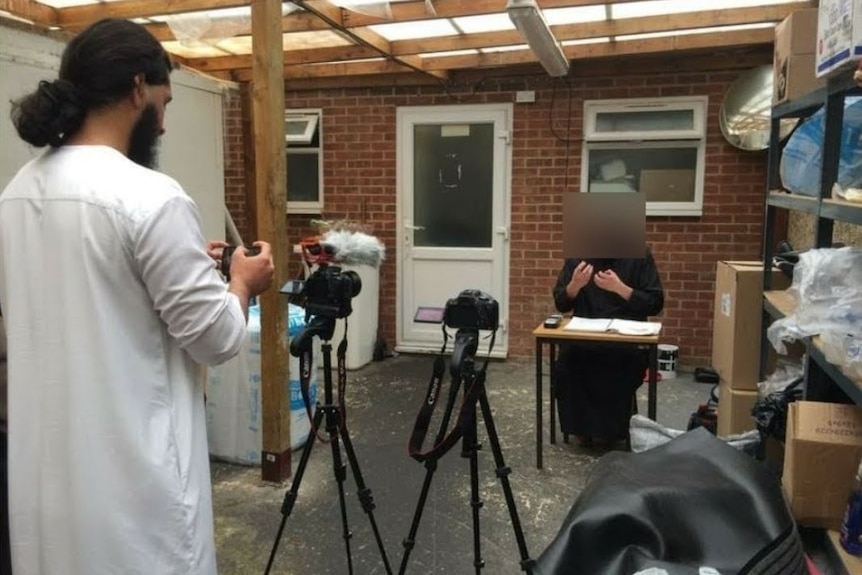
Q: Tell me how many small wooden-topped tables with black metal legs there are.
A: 1